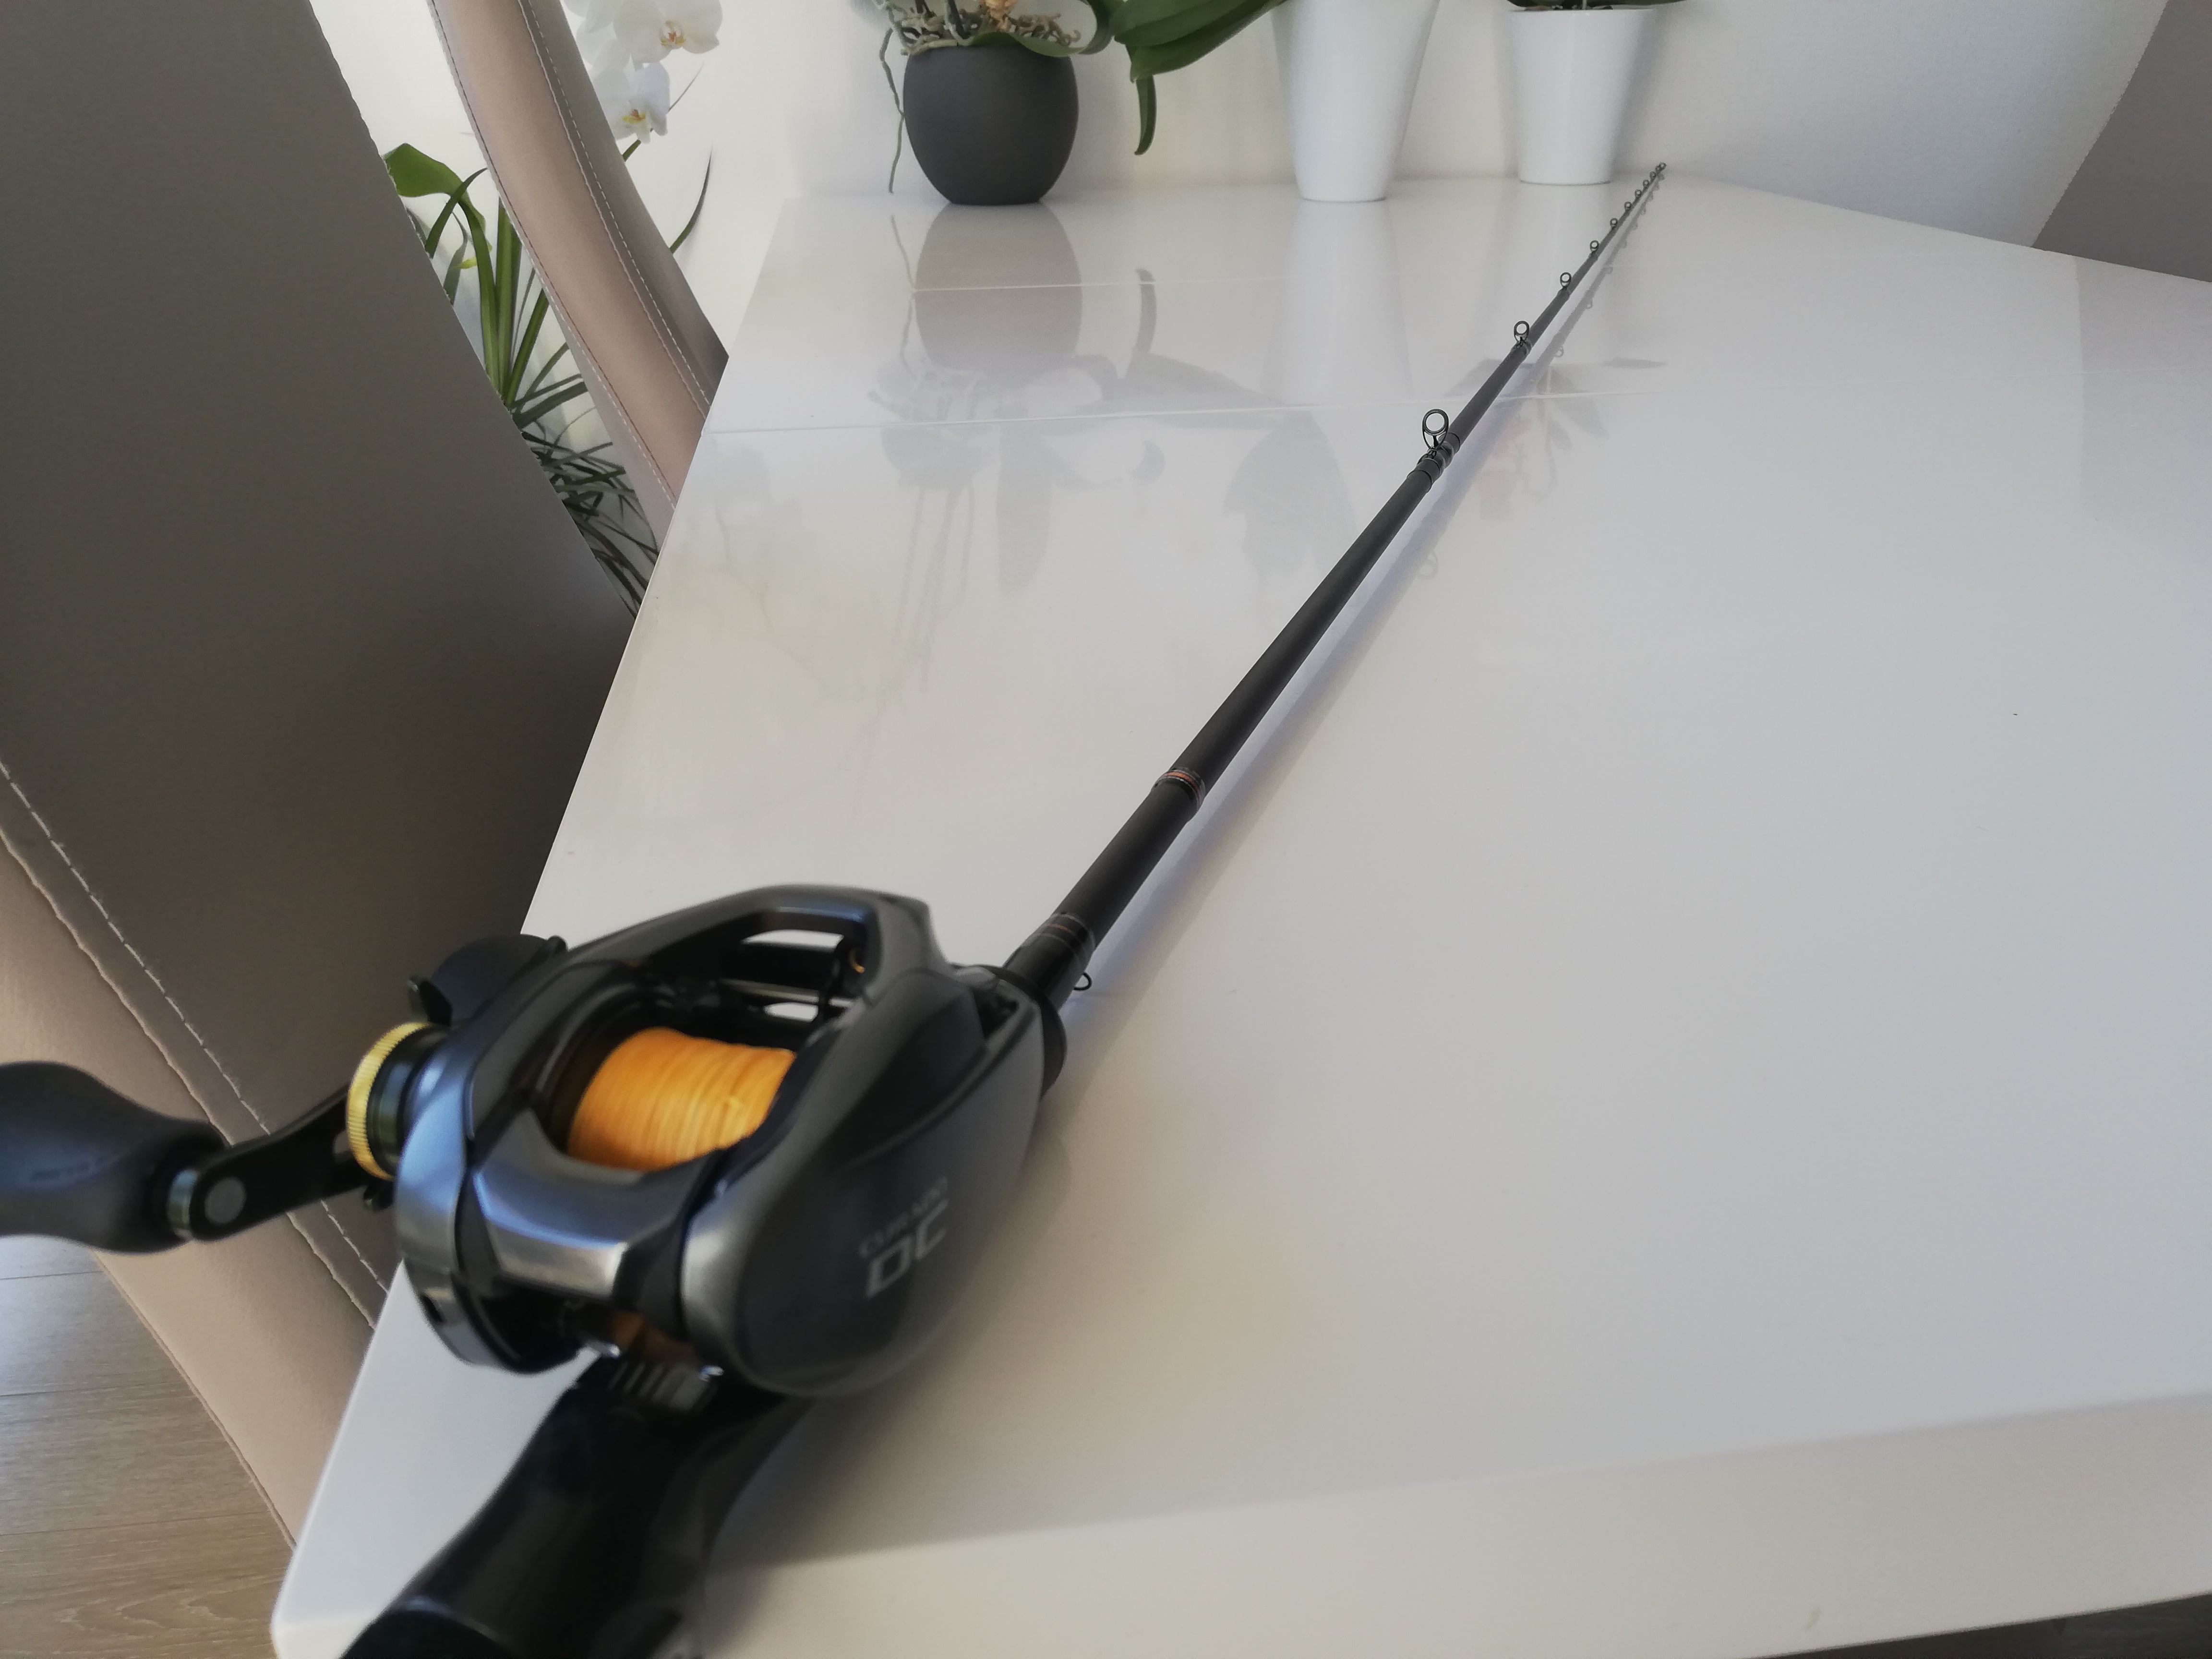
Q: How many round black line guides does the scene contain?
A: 11